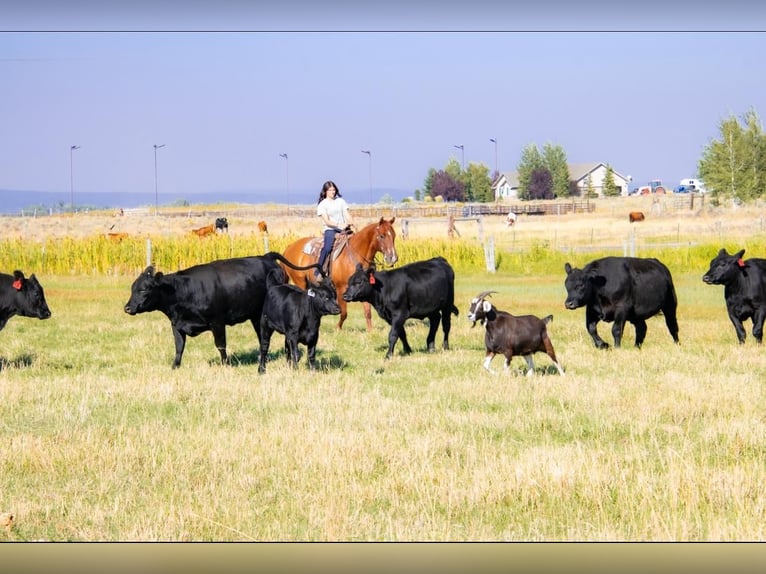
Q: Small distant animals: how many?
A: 6